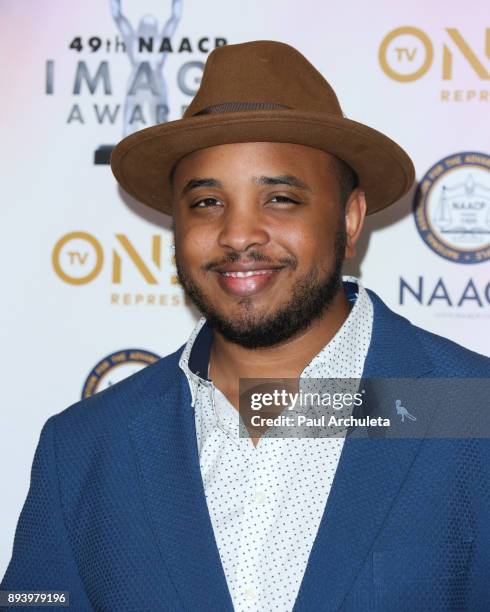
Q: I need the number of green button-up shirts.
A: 0